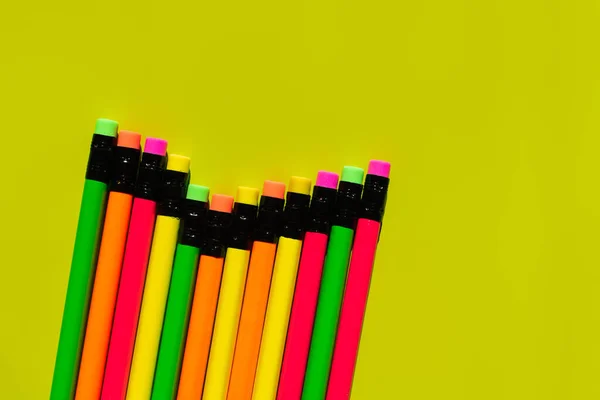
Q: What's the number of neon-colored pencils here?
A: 12